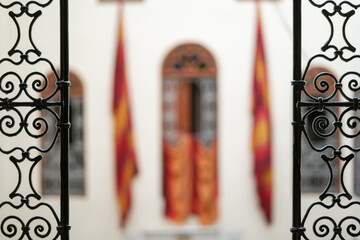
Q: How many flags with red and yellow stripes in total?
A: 2